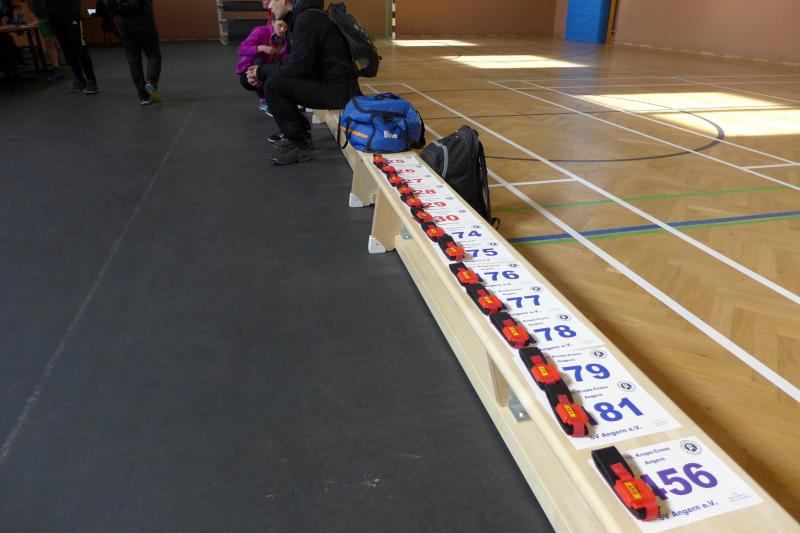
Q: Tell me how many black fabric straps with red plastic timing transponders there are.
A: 14